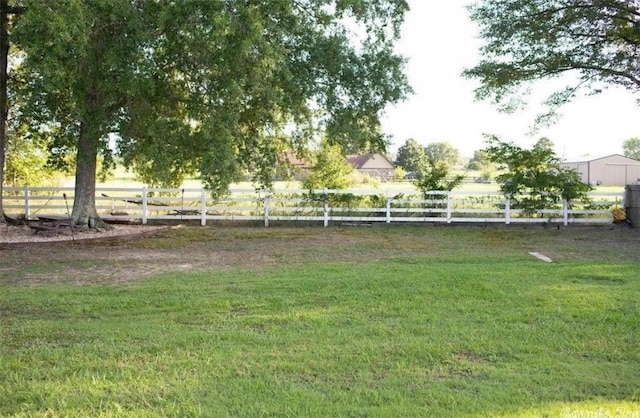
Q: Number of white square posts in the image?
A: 9